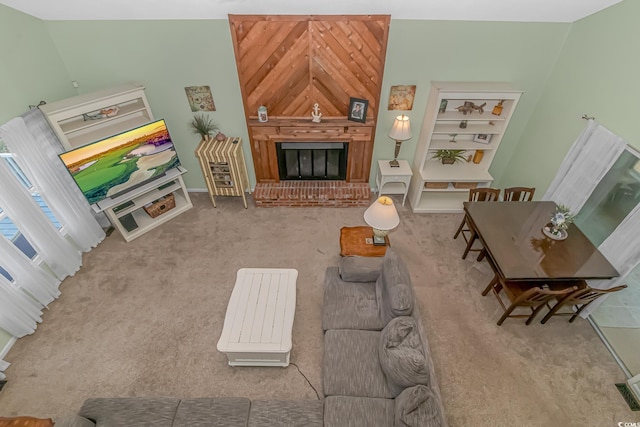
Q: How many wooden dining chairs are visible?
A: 4